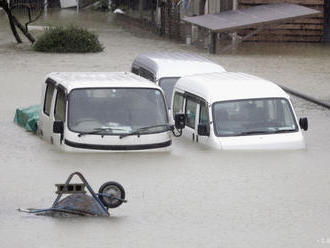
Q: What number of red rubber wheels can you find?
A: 0